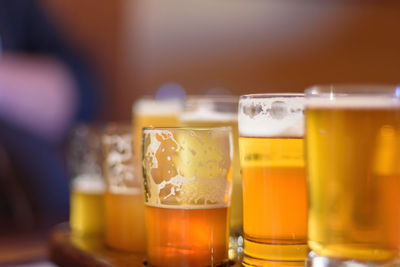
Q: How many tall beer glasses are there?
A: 4